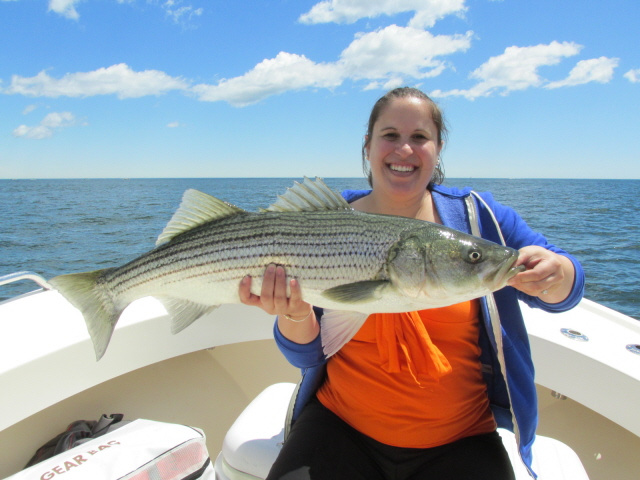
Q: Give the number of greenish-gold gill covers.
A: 1